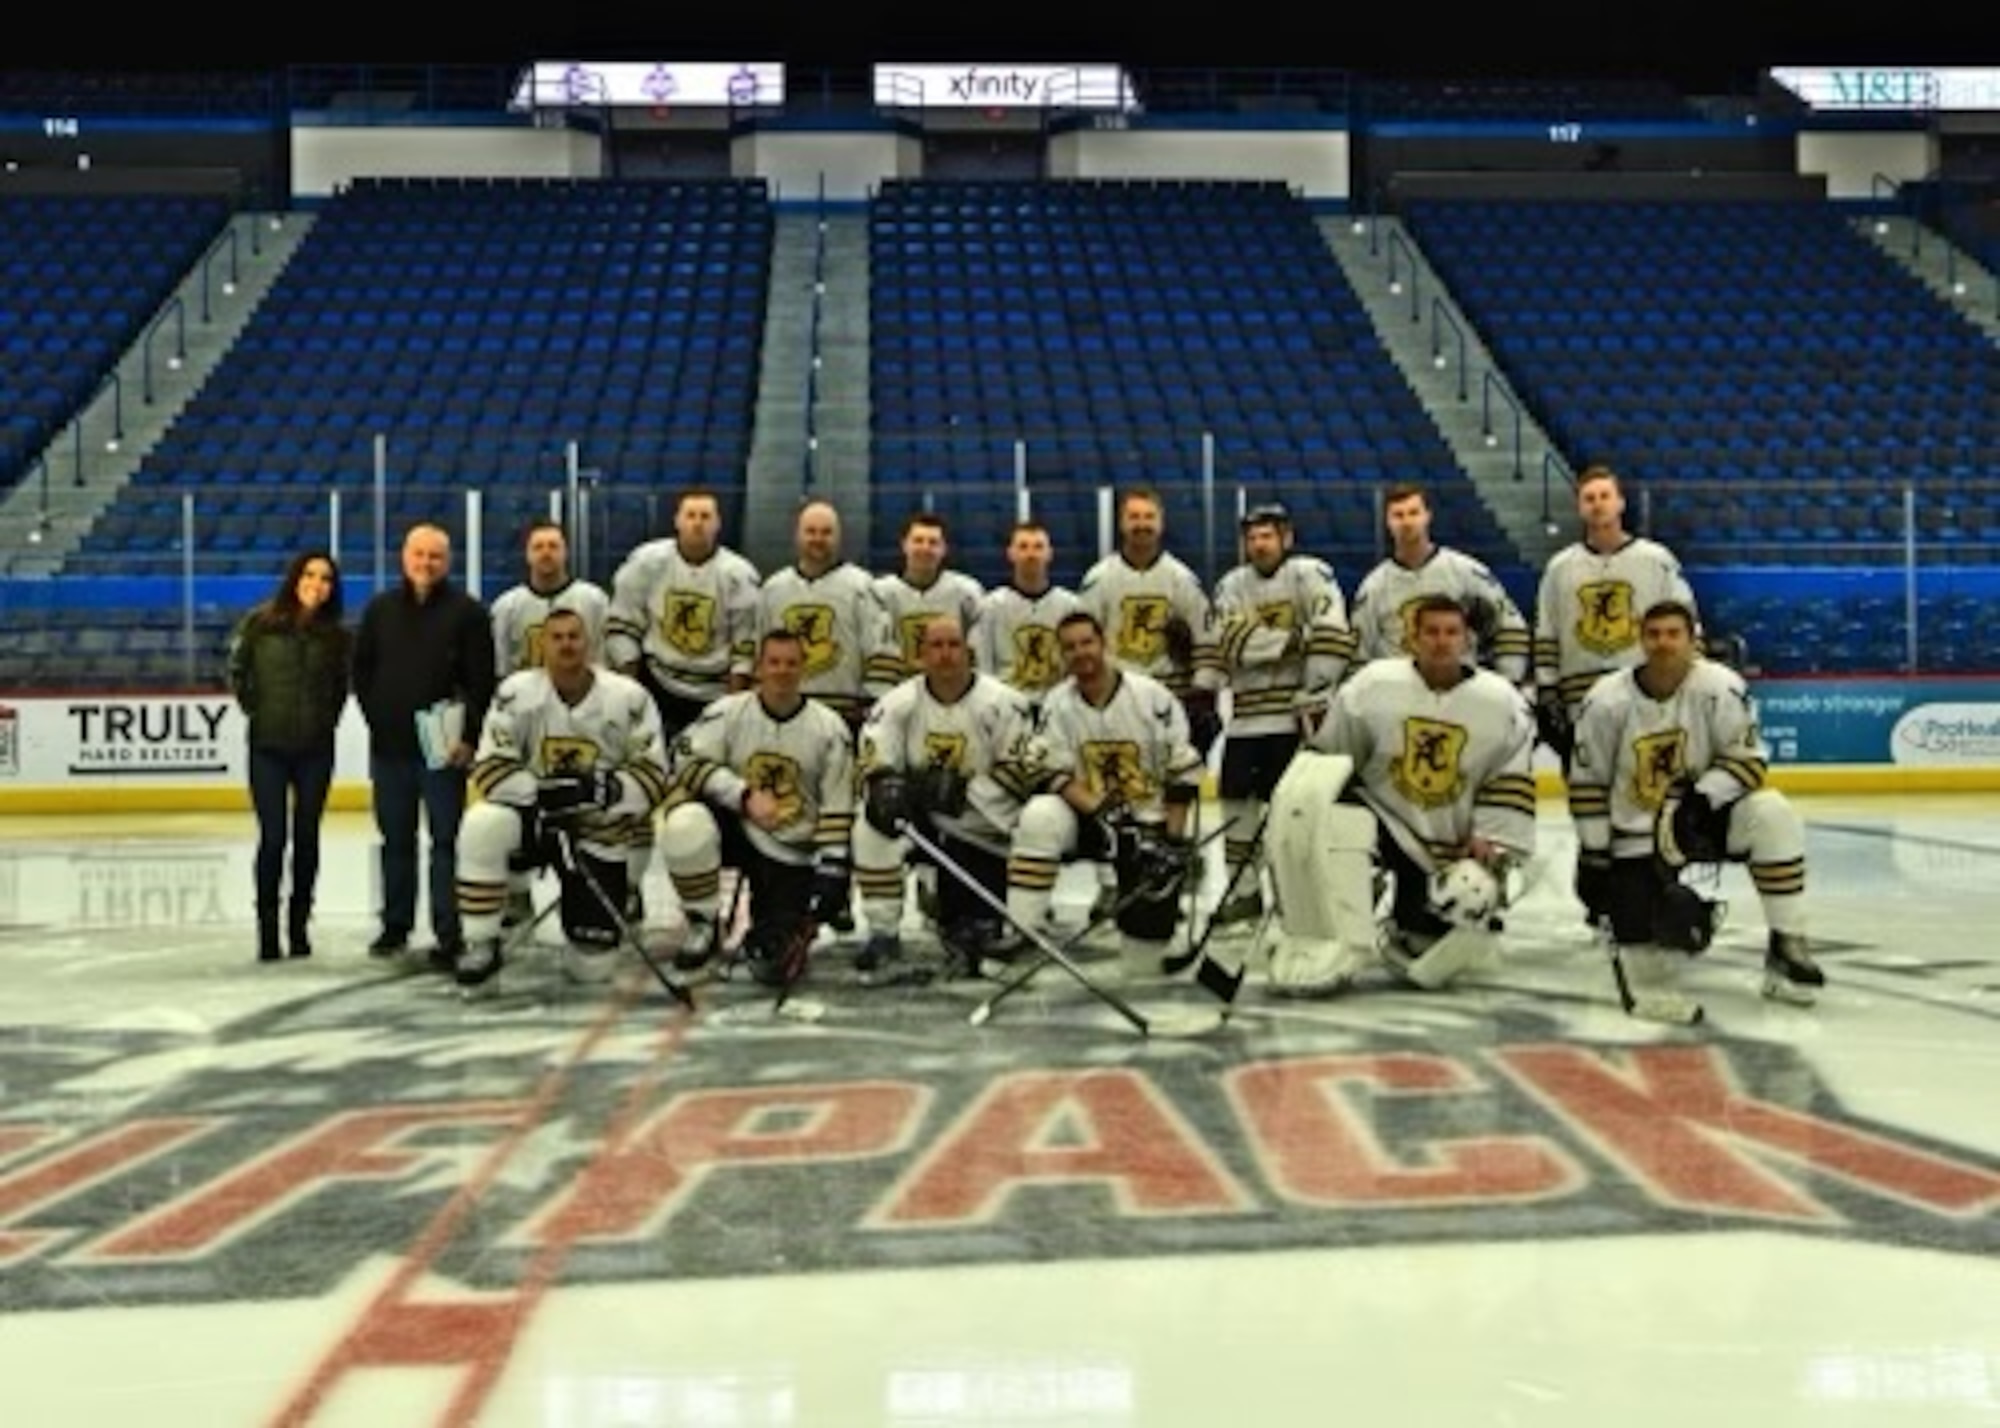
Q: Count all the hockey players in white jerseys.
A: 15